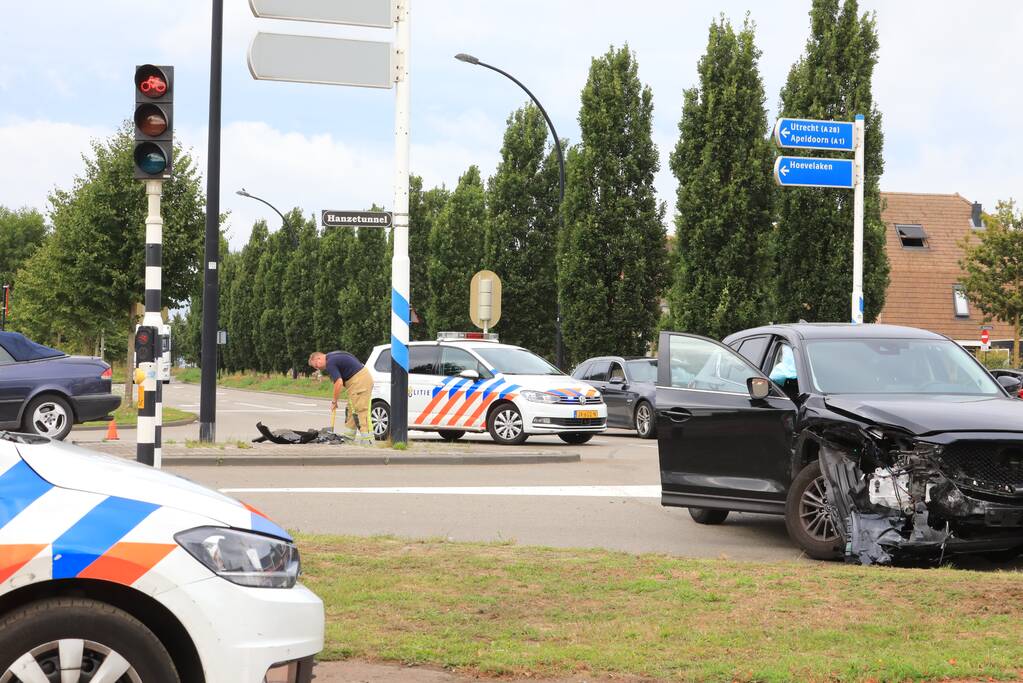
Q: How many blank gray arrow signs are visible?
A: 2